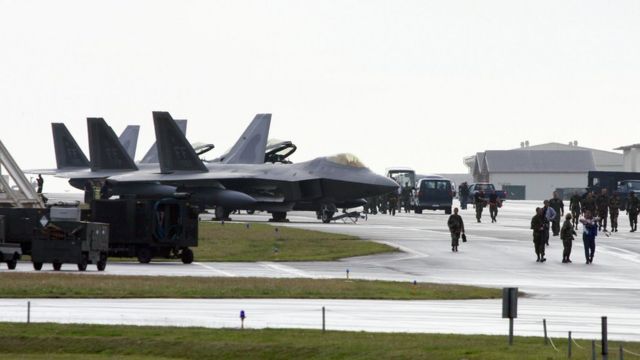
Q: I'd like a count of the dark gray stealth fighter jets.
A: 3